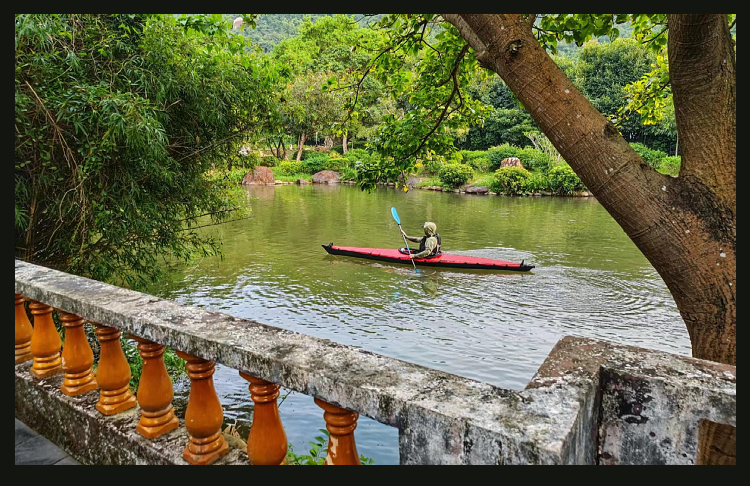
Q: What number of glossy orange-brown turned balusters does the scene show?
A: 8